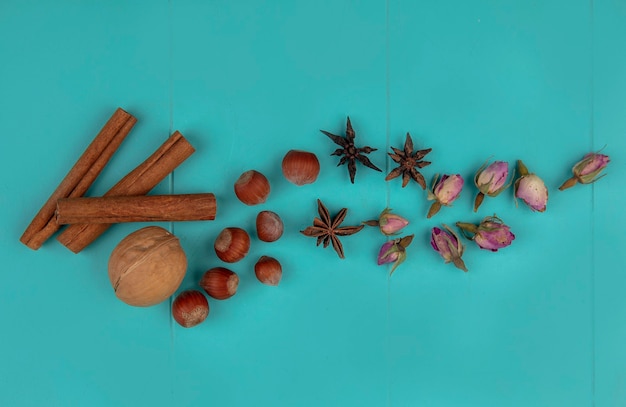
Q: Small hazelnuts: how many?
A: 7